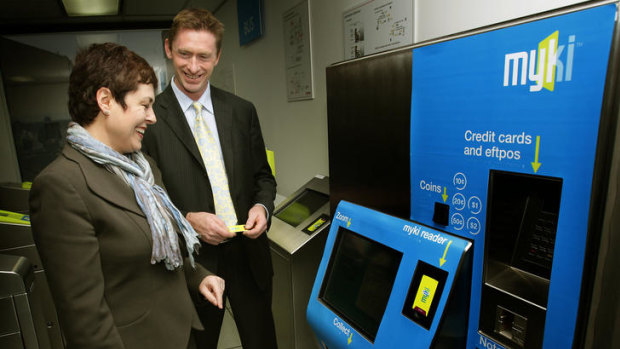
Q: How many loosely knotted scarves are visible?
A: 1